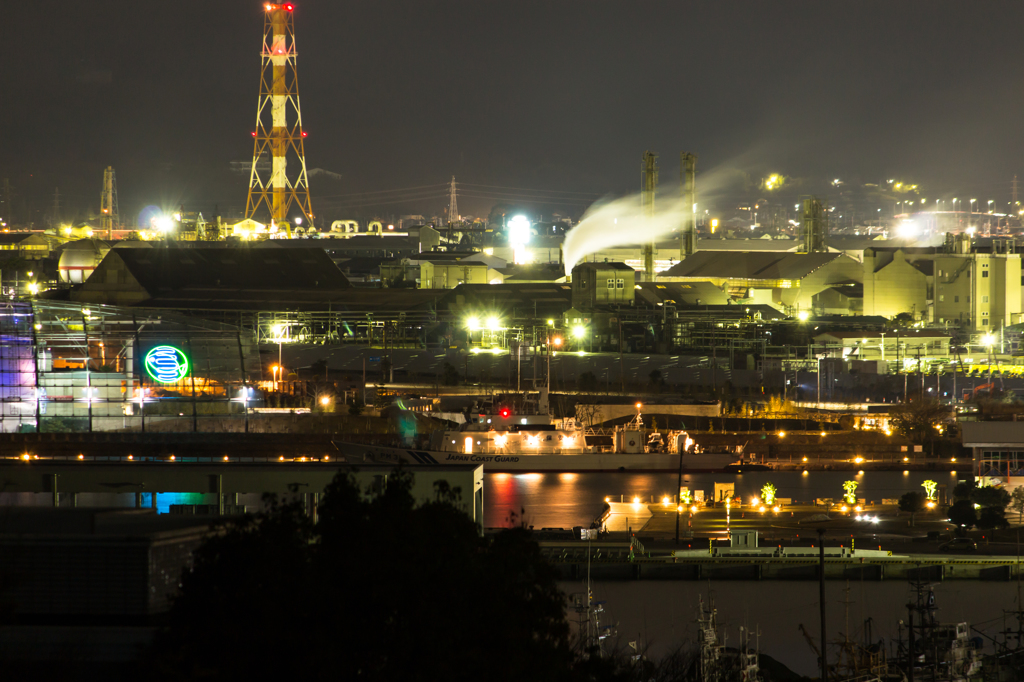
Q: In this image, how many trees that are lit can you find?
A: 4